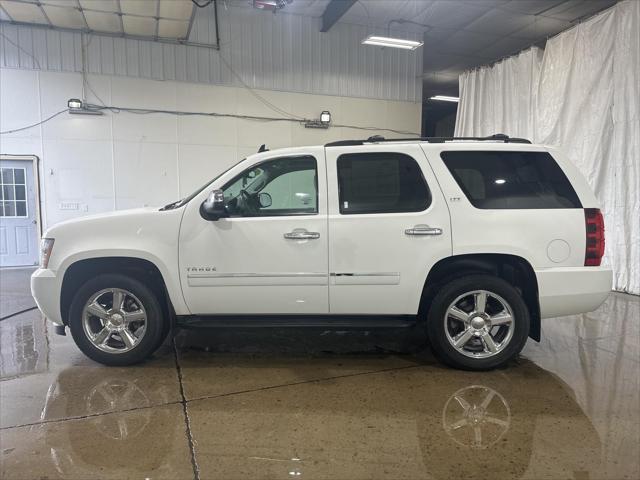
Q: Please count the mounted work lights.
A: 2